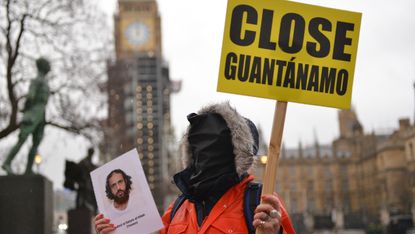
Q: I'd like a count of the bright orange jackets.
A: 1